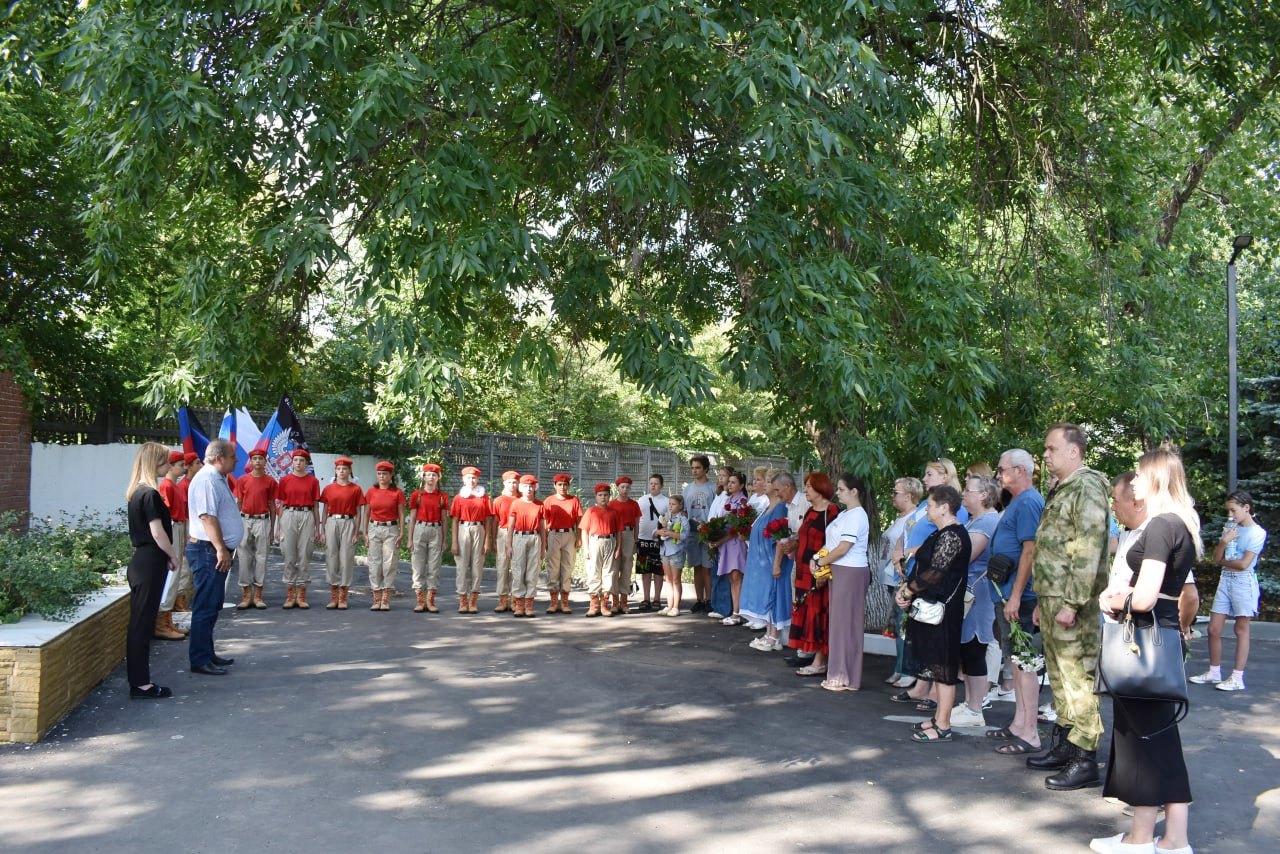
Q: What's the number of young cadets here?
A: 13